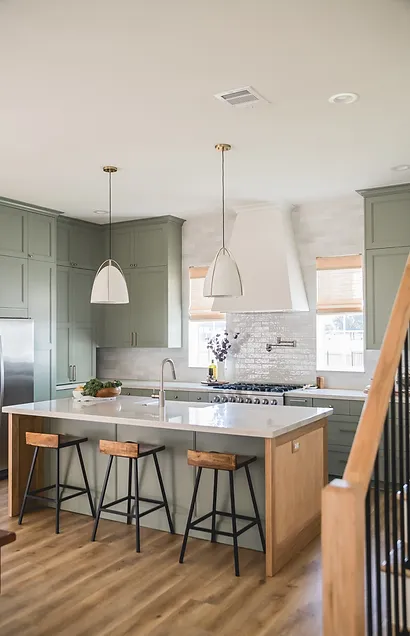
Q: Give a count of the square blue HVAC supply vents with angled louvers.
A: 0